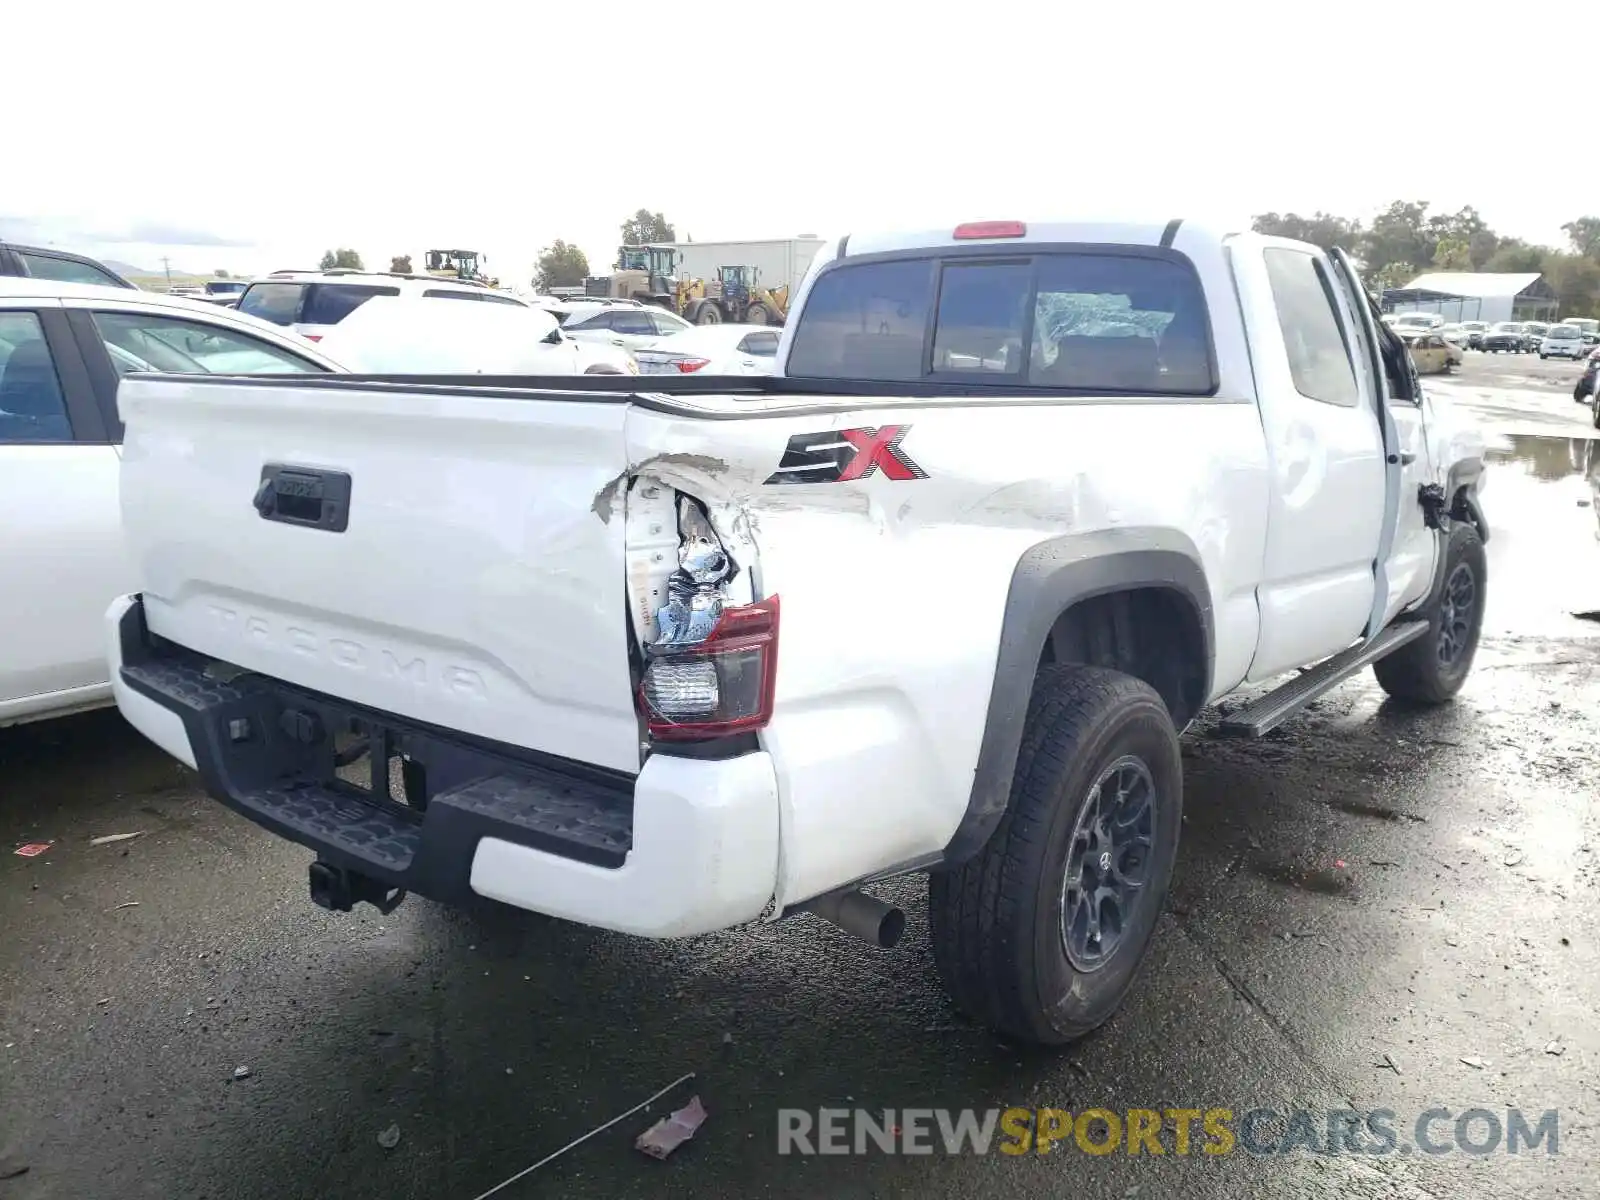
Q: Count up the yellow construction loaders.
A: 3